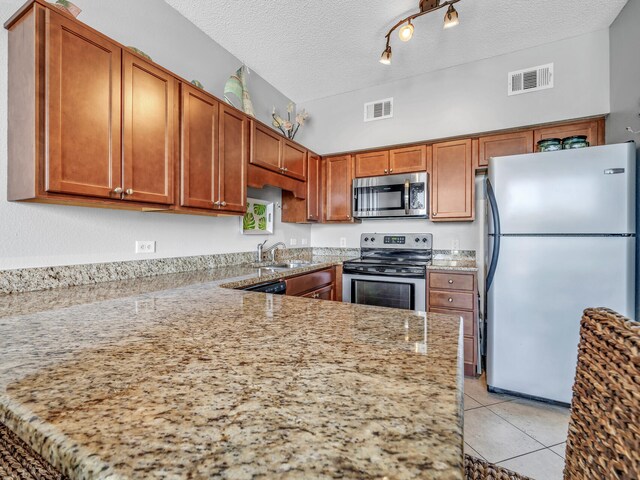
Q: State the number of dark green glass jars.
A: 2